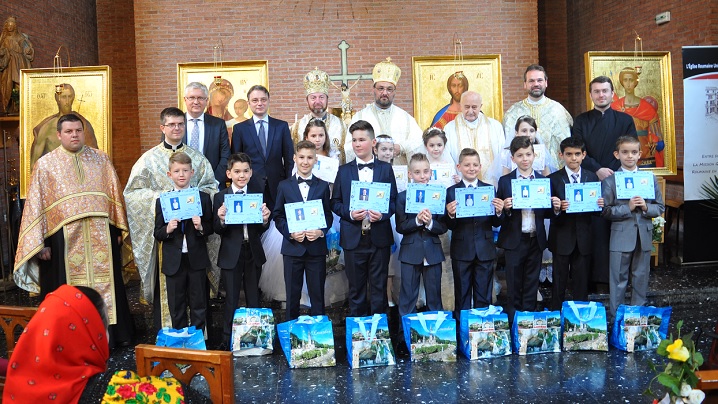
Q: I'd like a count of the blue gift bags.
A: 9